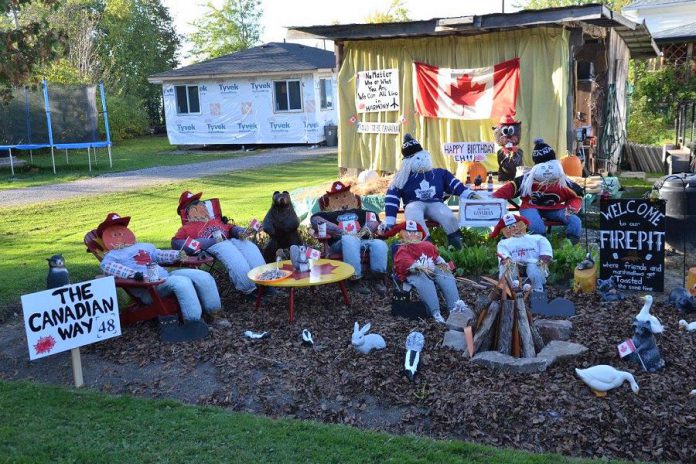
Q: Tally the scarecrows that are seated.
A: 7